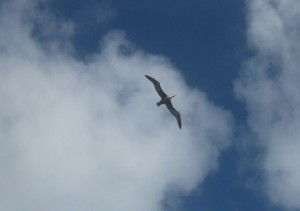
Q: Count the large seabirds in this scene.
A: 1